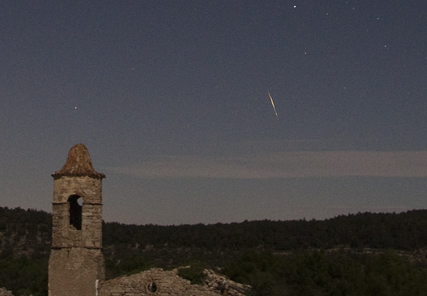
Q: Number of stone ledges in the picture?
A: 2